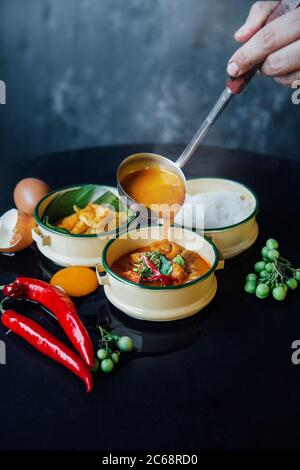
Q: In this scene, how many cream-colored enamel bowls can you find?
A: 3